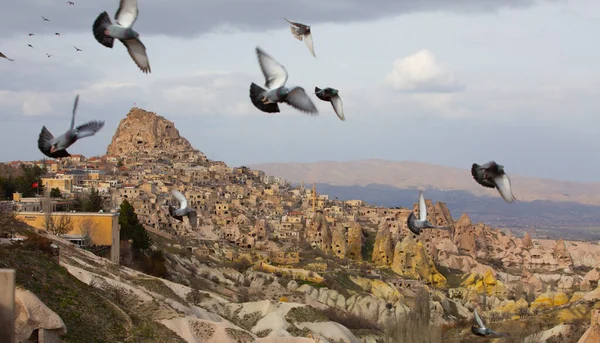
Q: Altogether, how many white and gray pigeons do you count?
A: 9